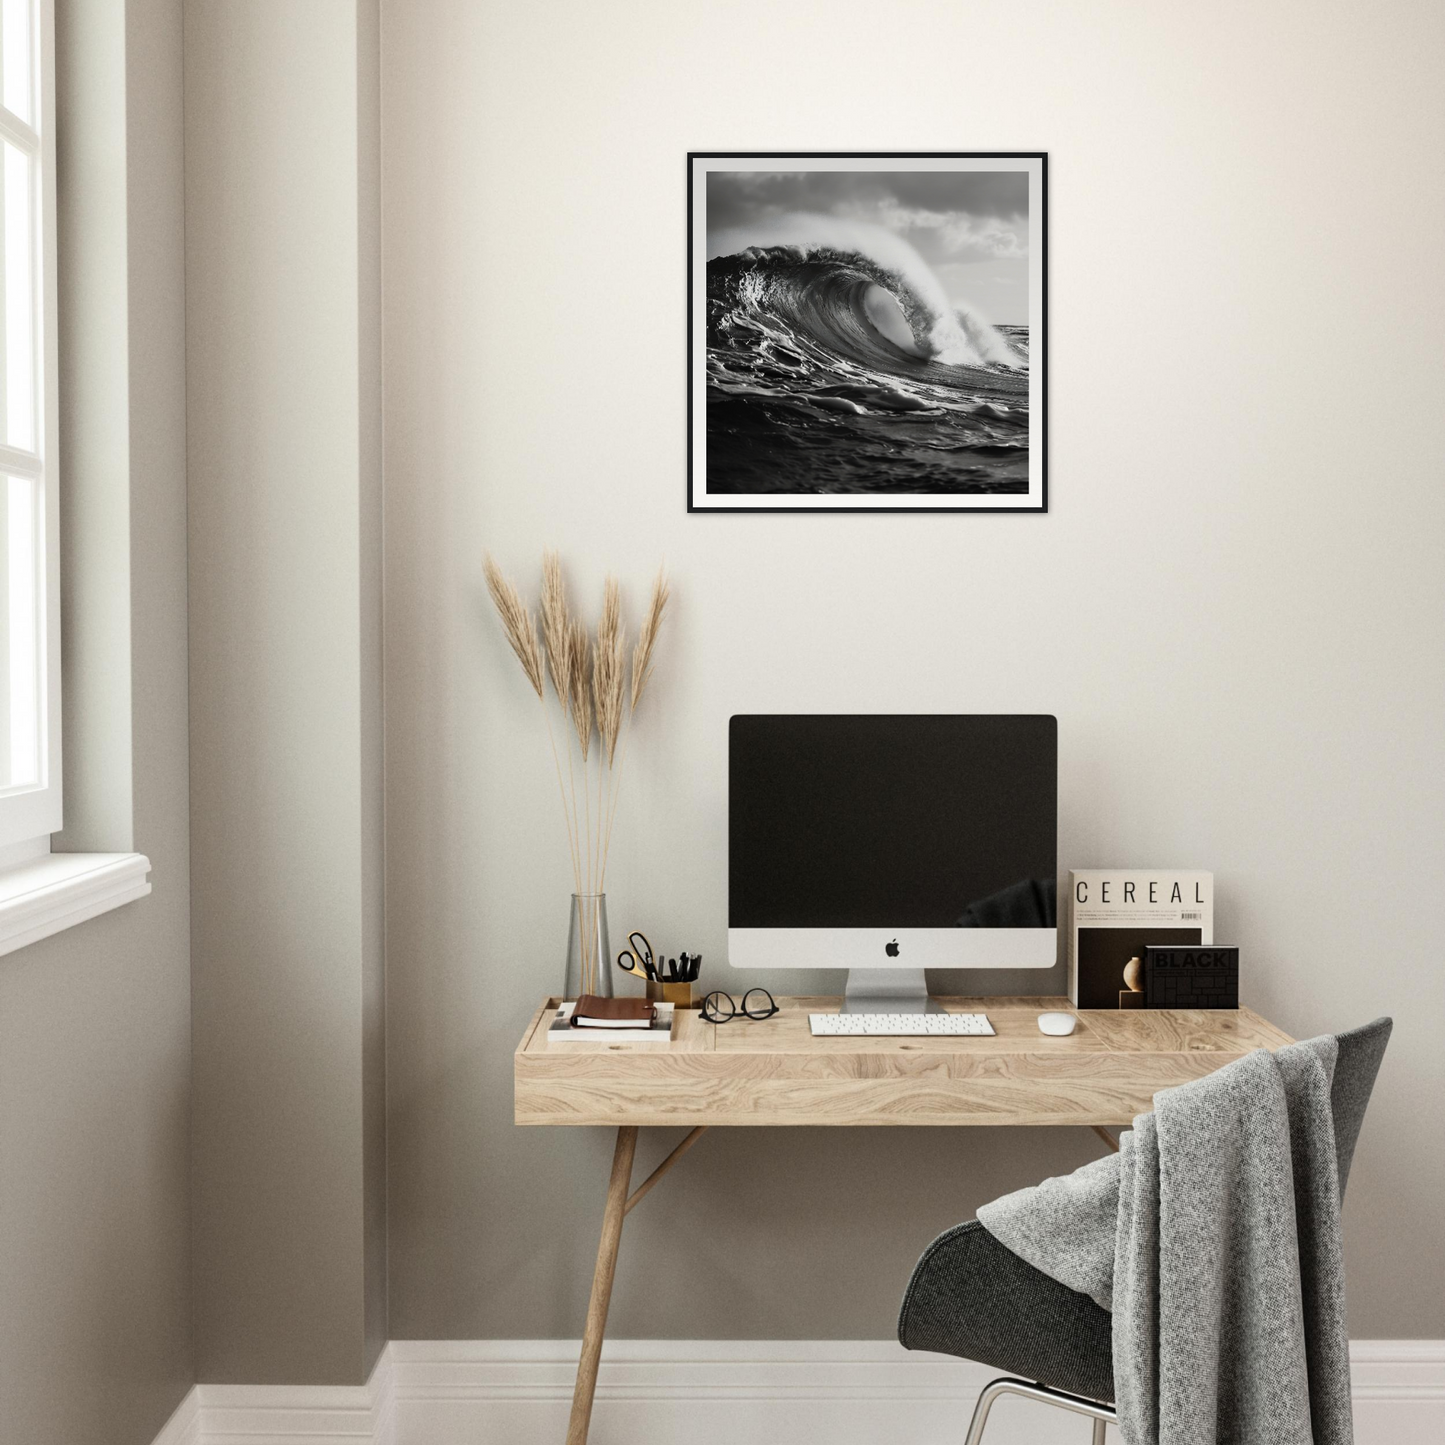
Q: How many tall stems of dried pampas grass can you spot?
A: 6